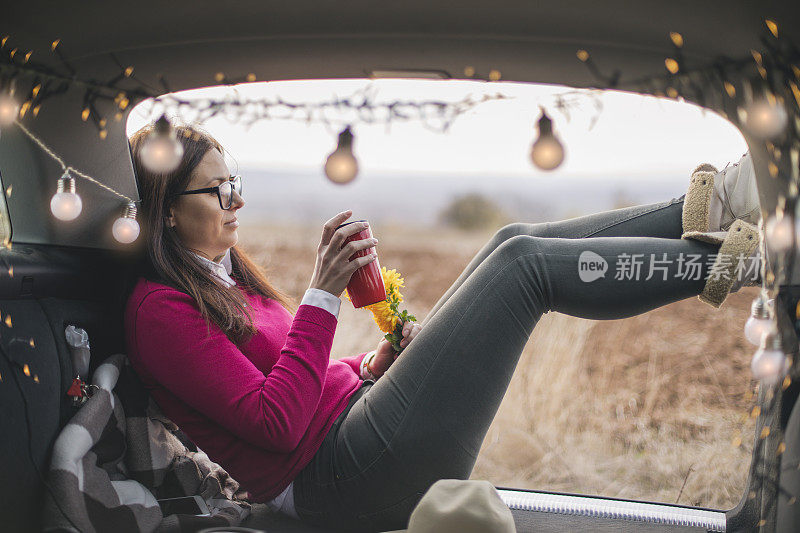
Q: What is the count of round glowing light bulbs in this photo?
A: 10